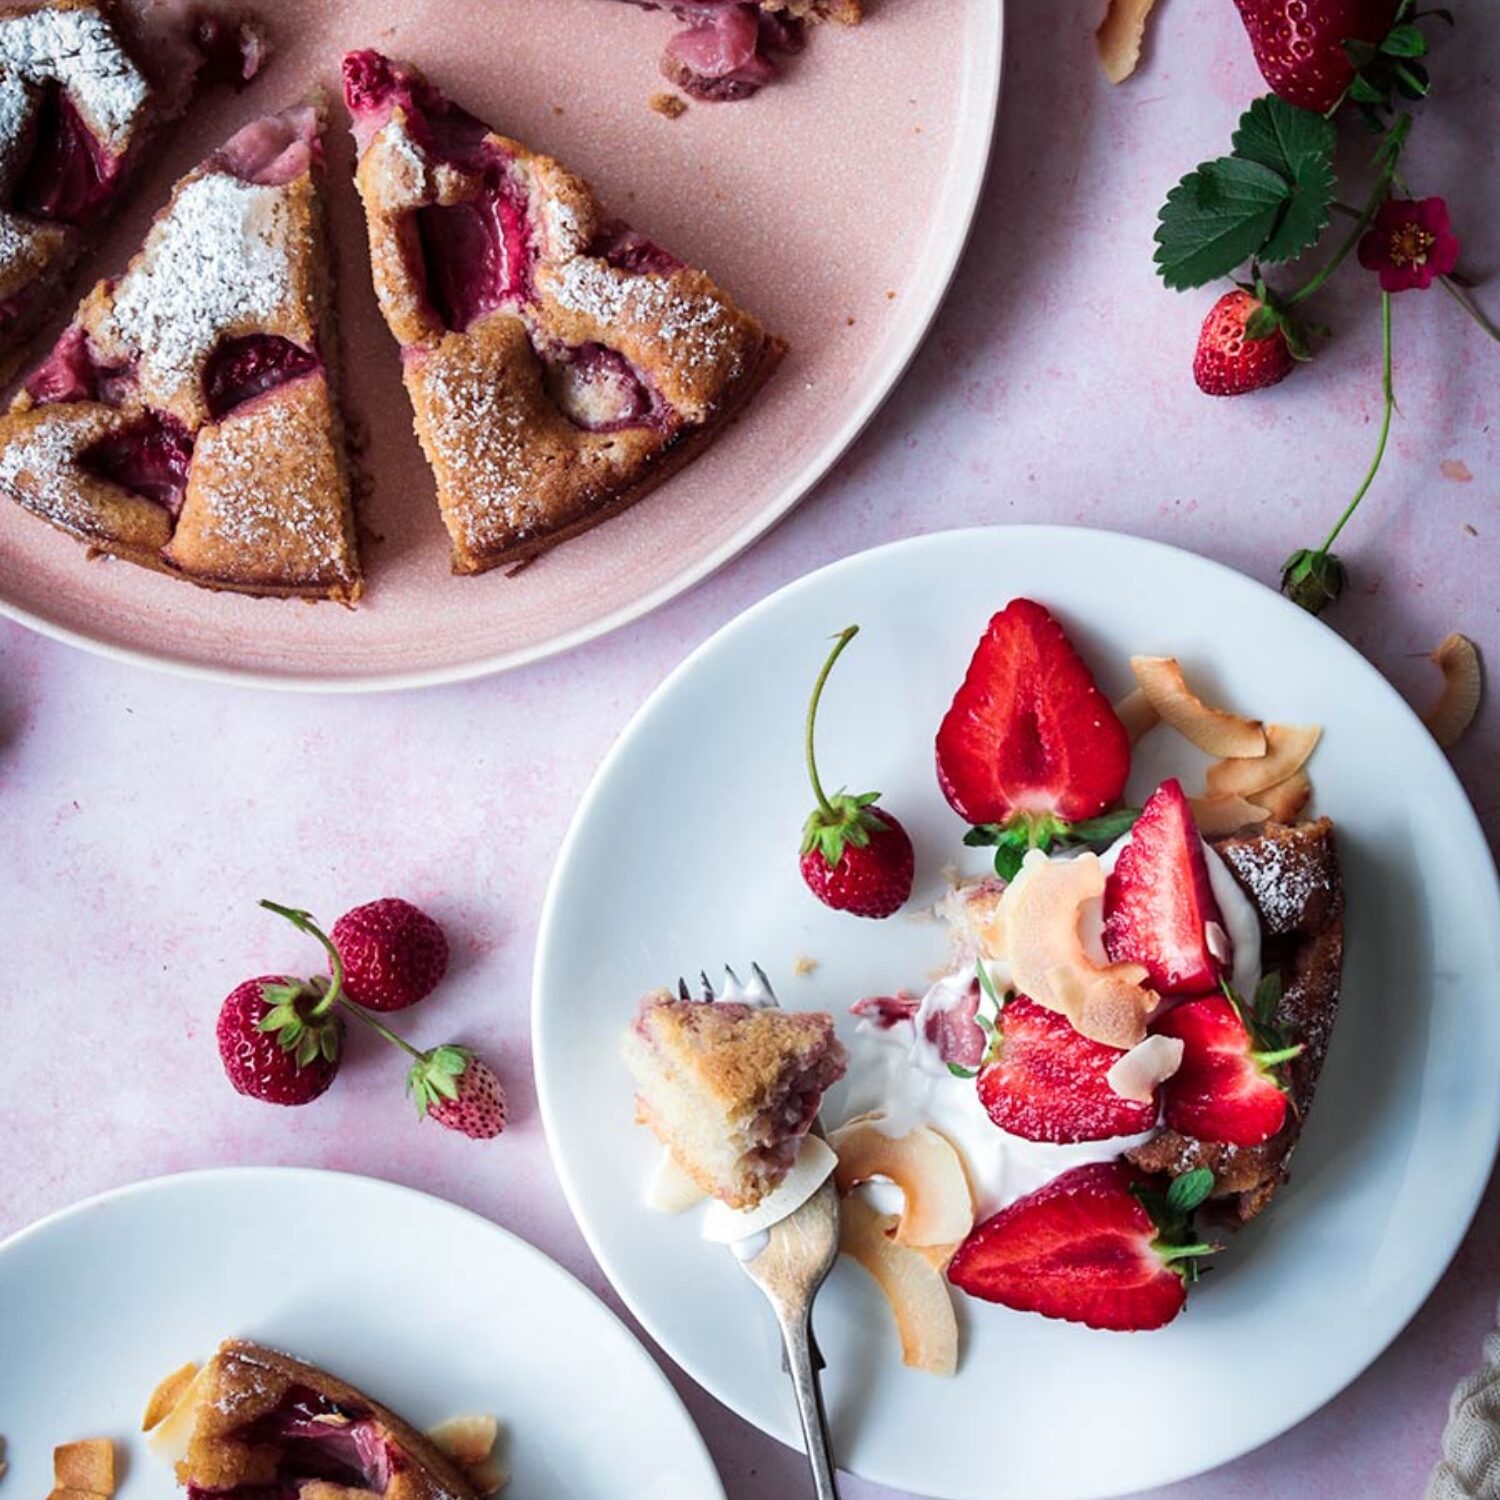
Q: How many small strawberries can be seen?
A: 5